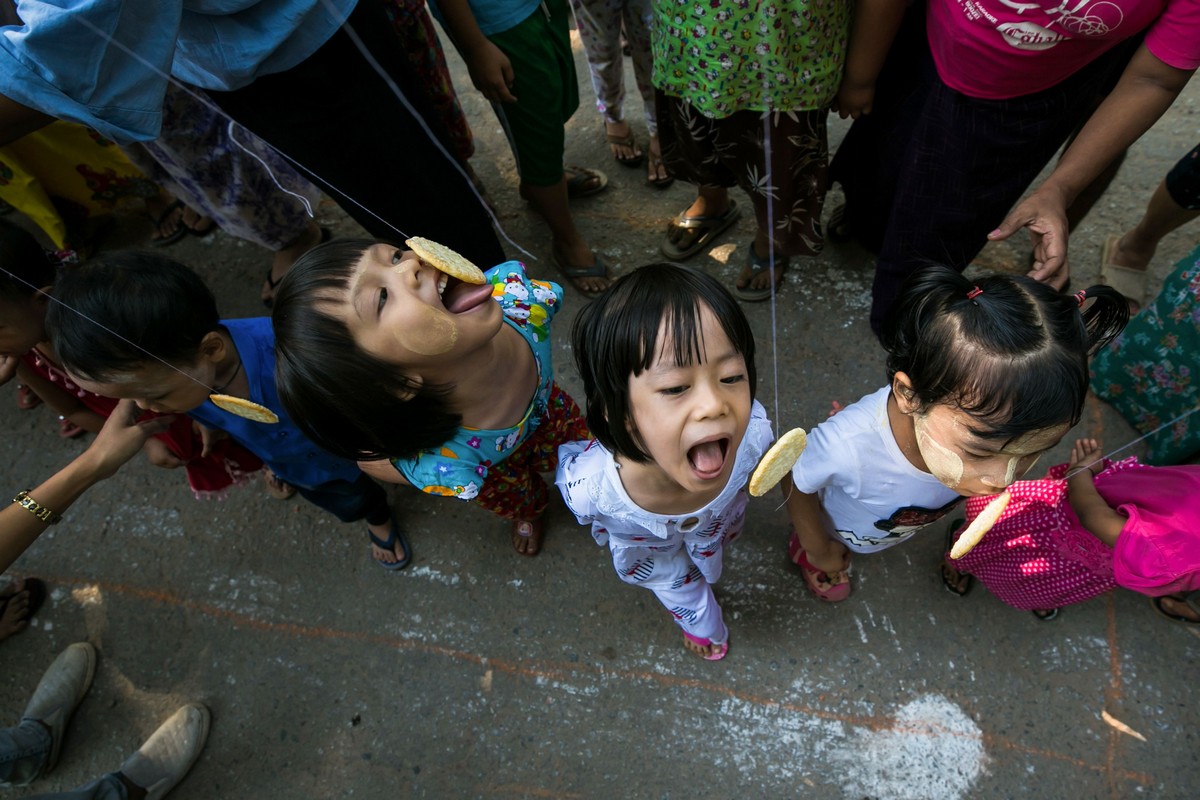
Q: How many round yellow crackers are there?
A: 4